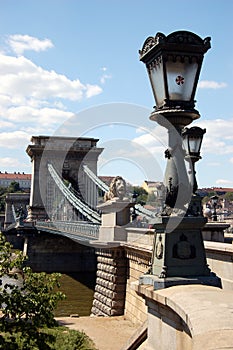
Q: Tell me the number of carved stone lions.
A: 1